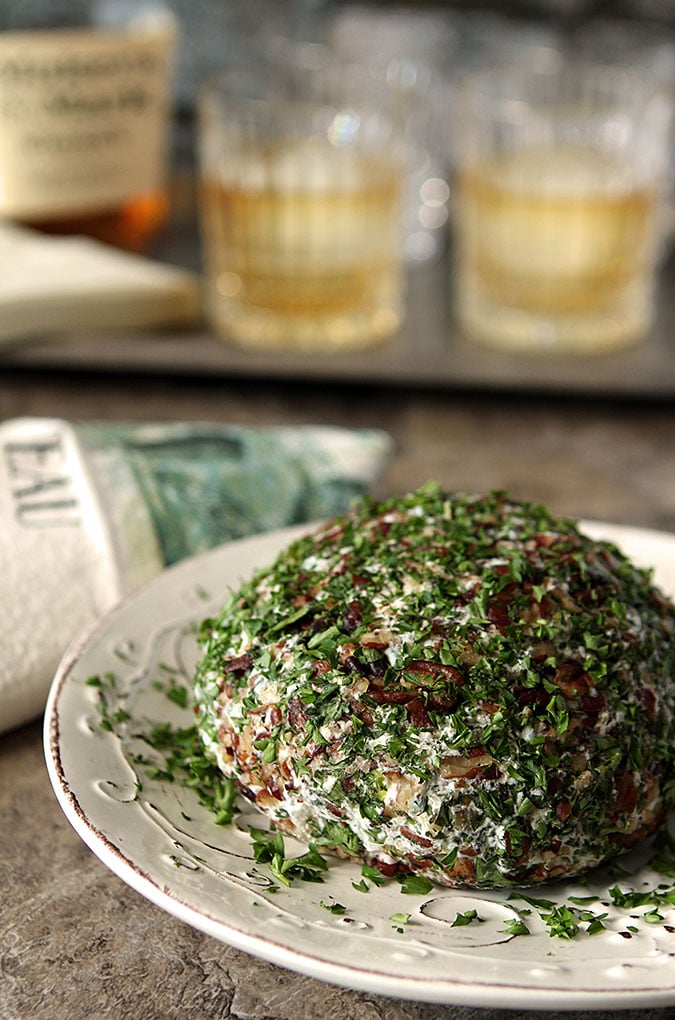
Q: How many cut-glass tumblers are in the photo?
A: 2